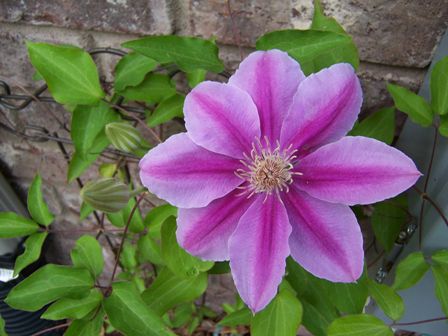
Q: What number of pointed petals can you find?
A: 8